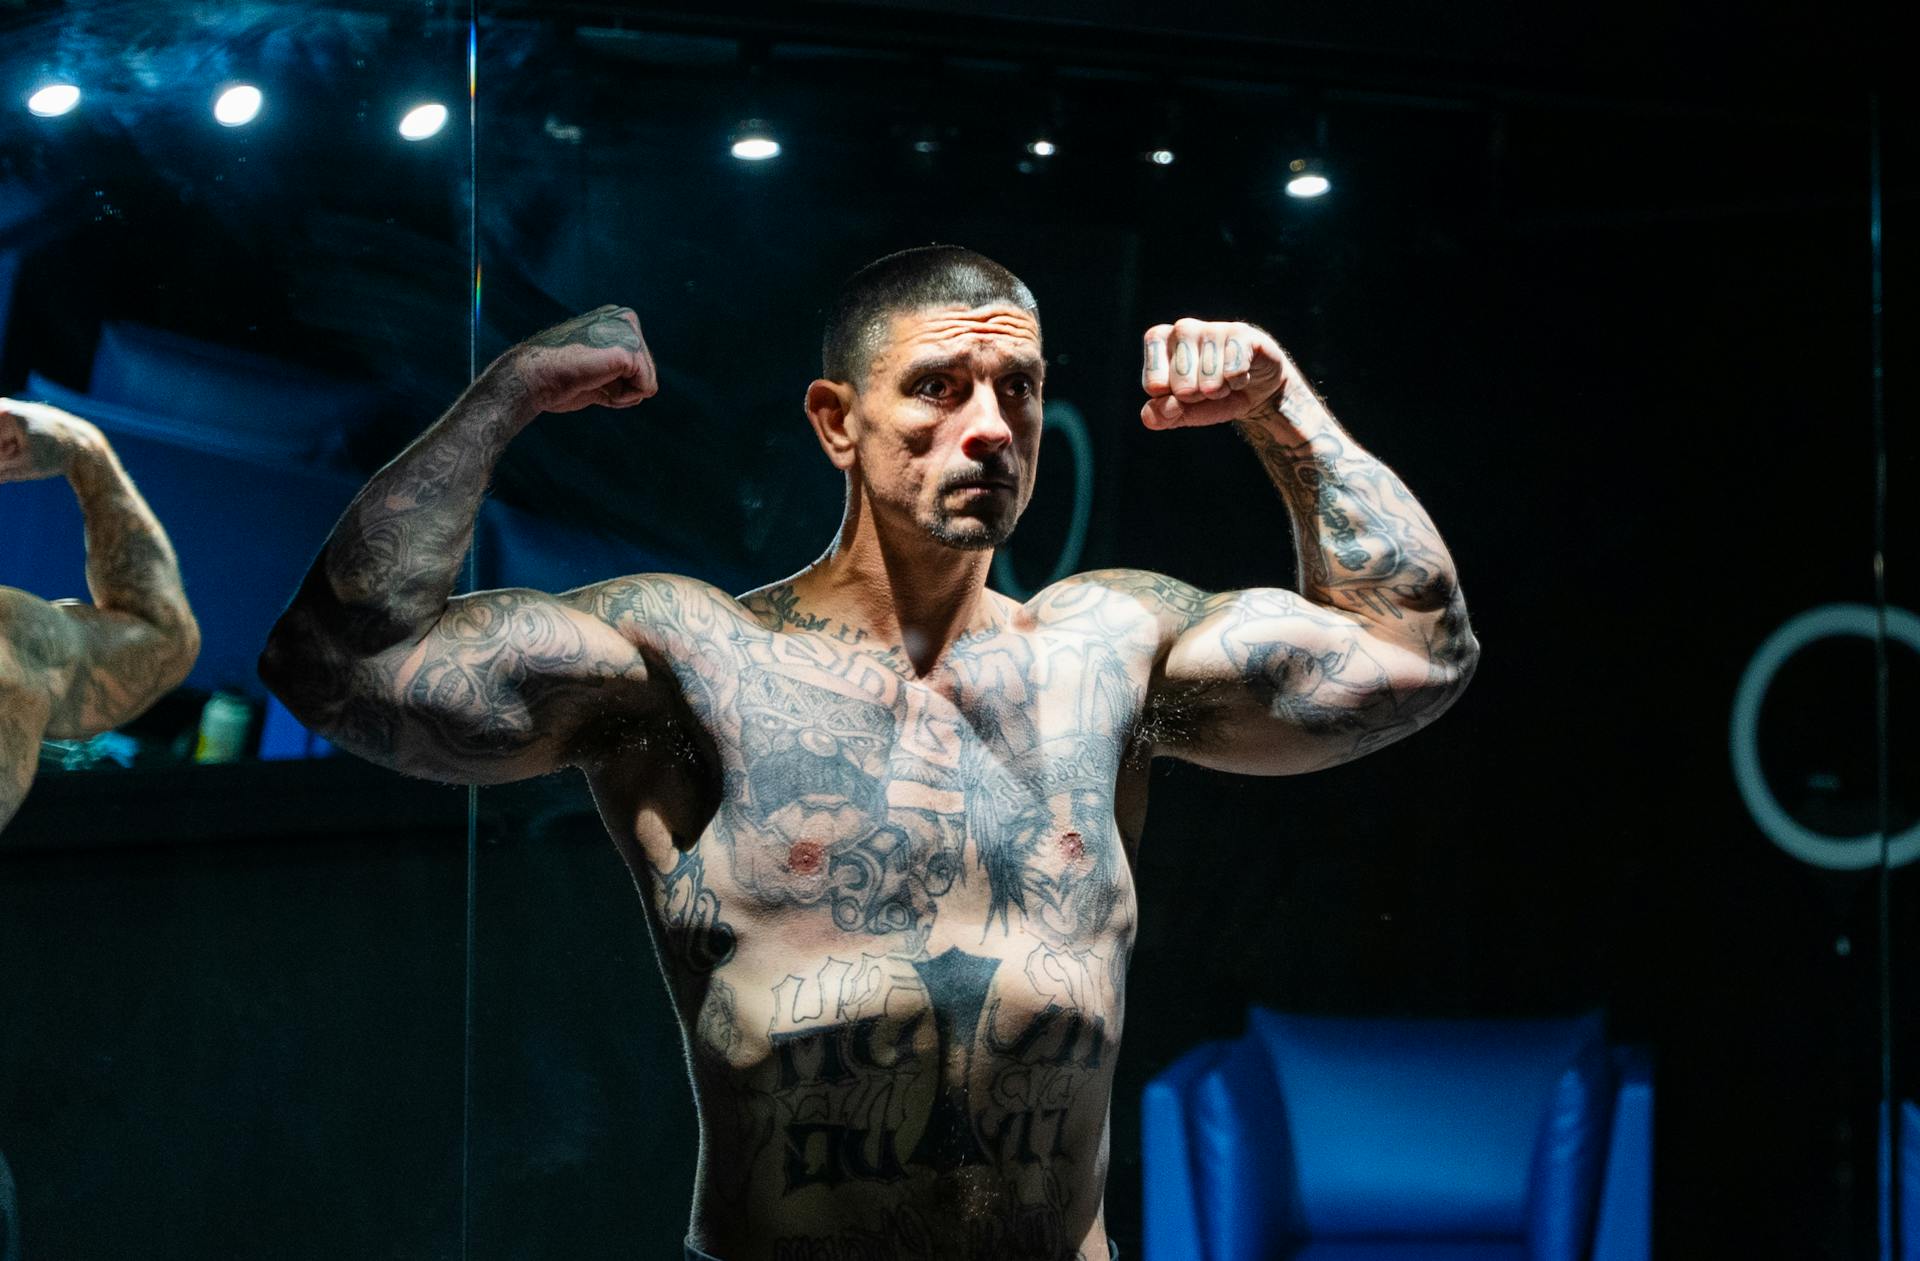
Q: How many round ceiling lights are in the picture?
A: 7